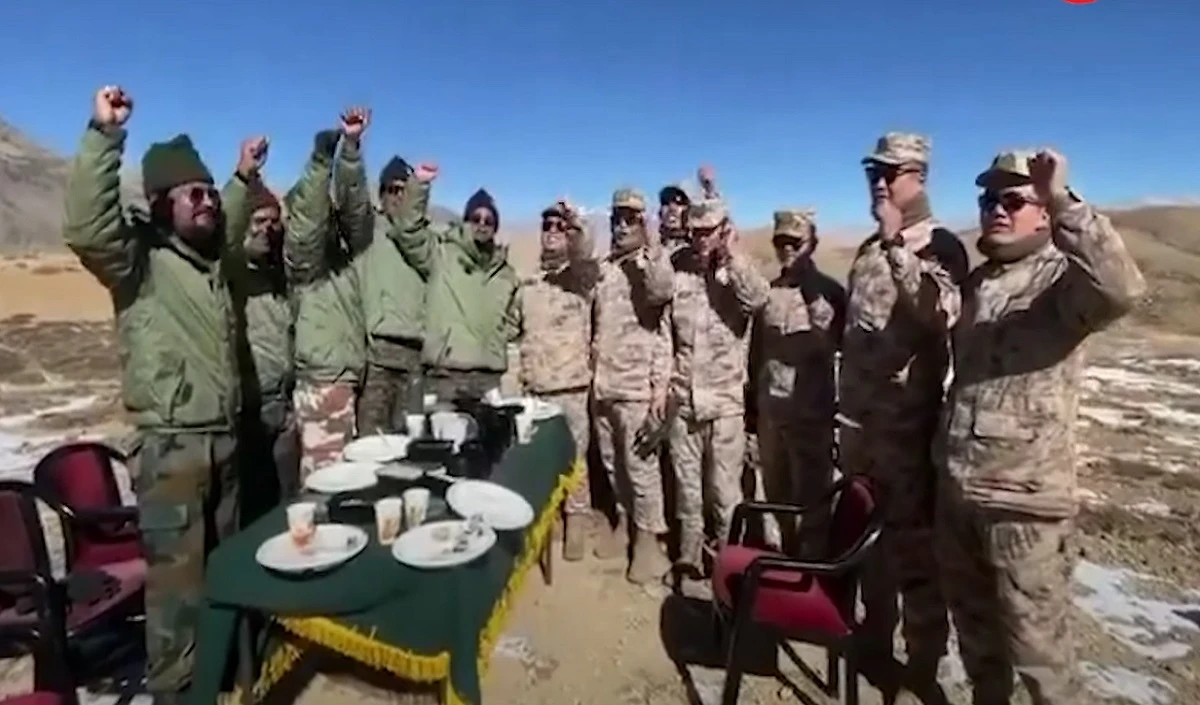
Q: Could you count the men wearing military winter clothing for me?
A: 12